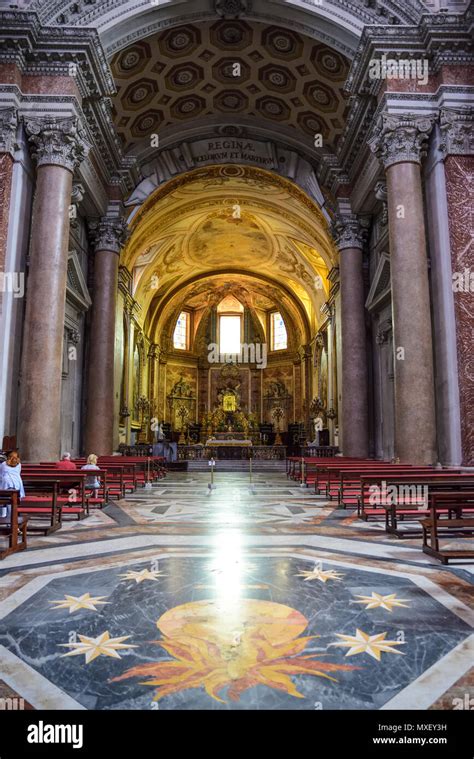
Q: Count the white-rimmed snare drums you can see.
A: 0